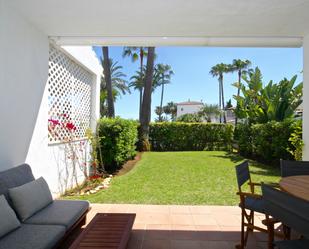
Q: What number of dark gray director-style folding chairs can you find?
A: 3